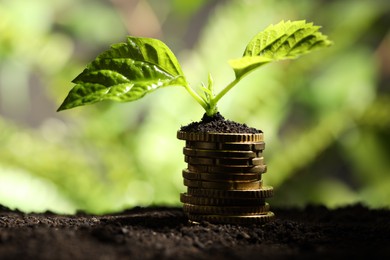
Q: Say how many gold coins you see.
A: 11